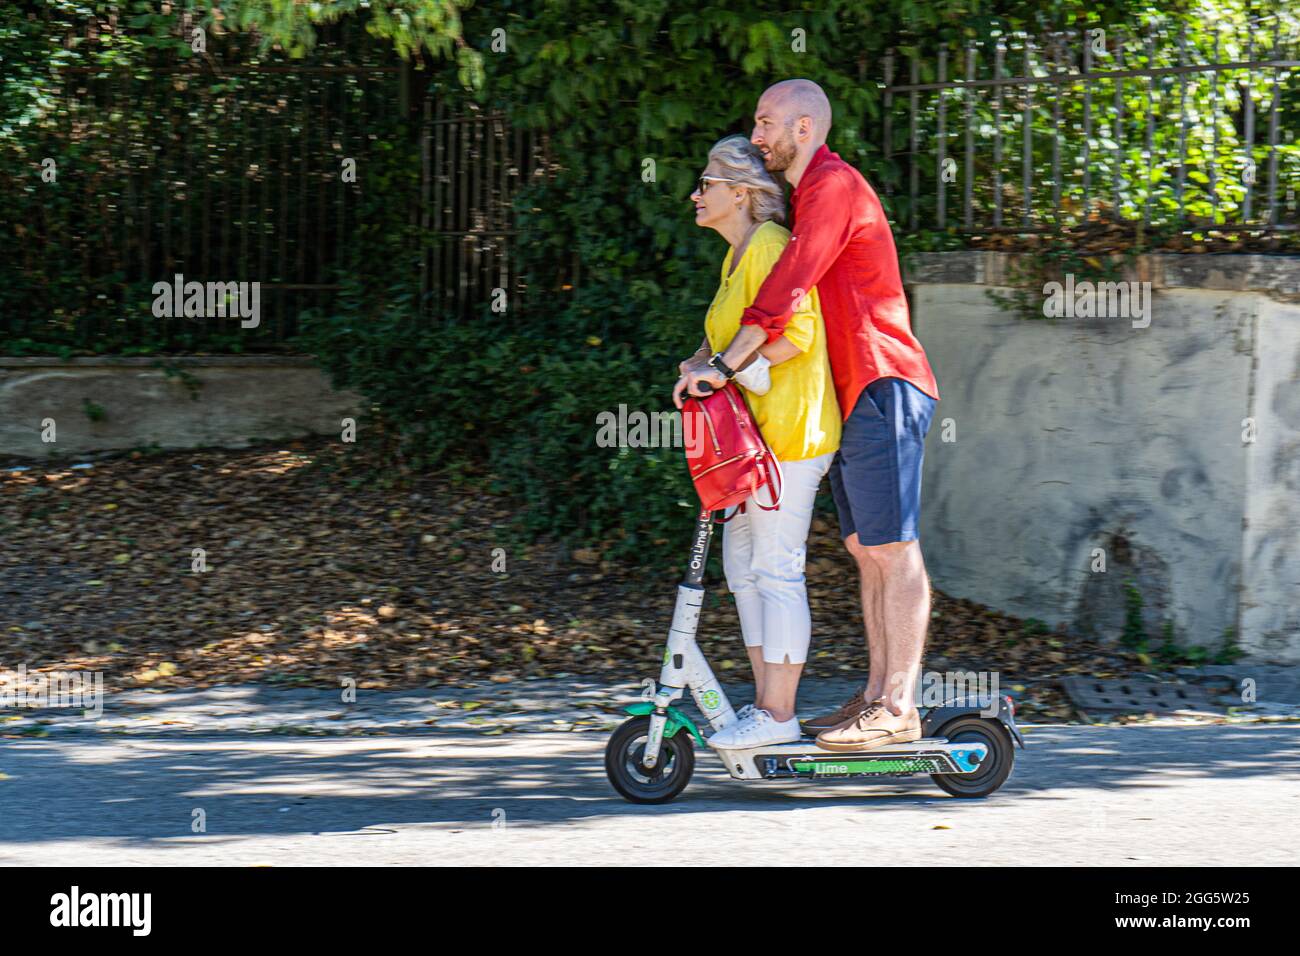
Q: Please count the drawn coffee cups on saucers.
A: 0